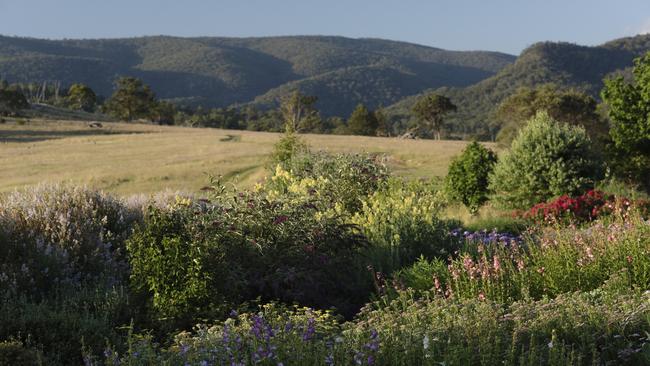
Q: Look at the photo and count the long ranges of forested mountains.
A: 2